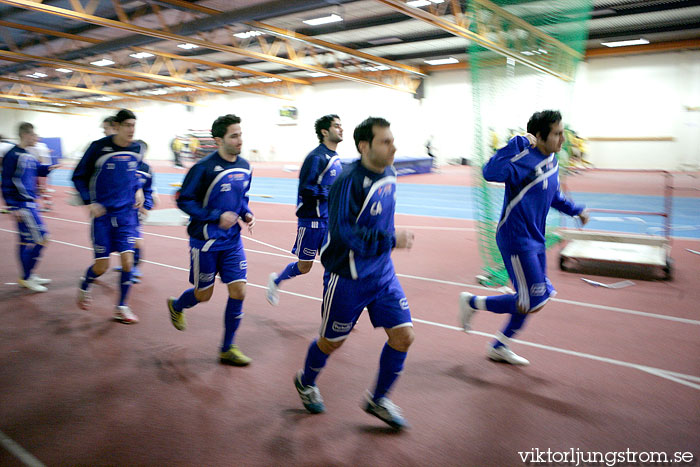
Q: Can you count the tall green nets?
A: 1